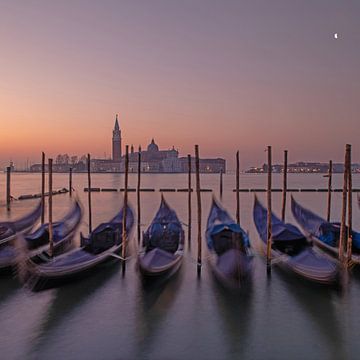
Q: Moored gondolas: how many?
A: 7